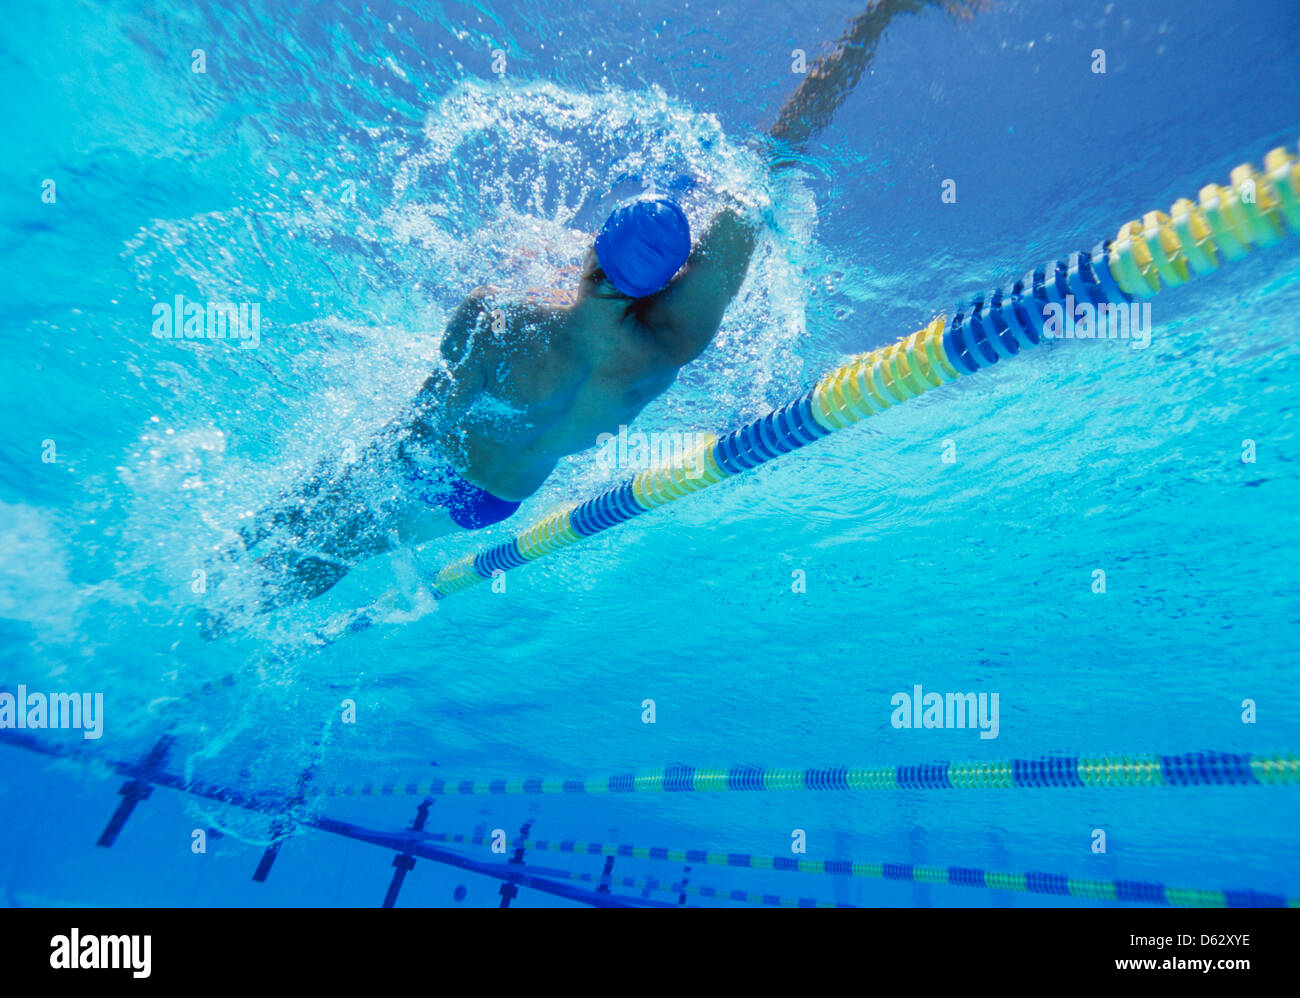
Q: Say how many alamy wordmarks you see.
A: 6